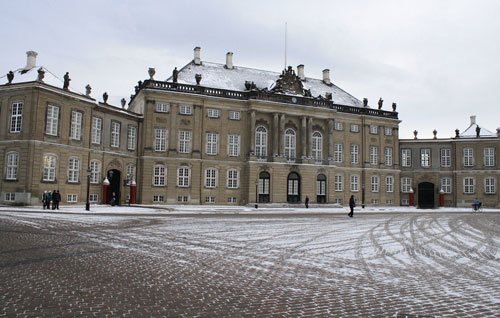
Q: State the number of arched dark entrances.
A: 5